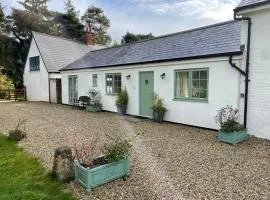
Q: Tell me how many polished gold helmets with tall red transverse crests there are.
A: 0